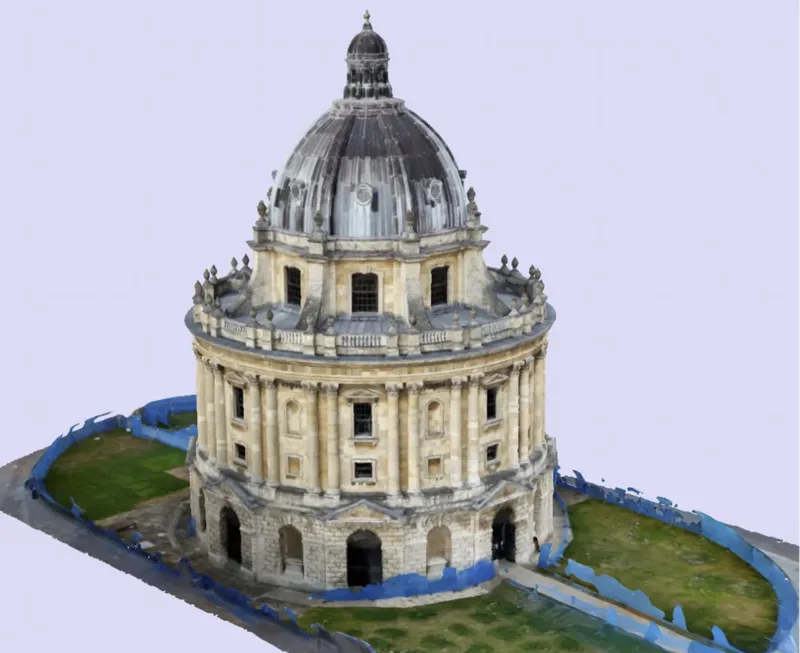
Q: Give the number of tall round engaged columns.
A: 14